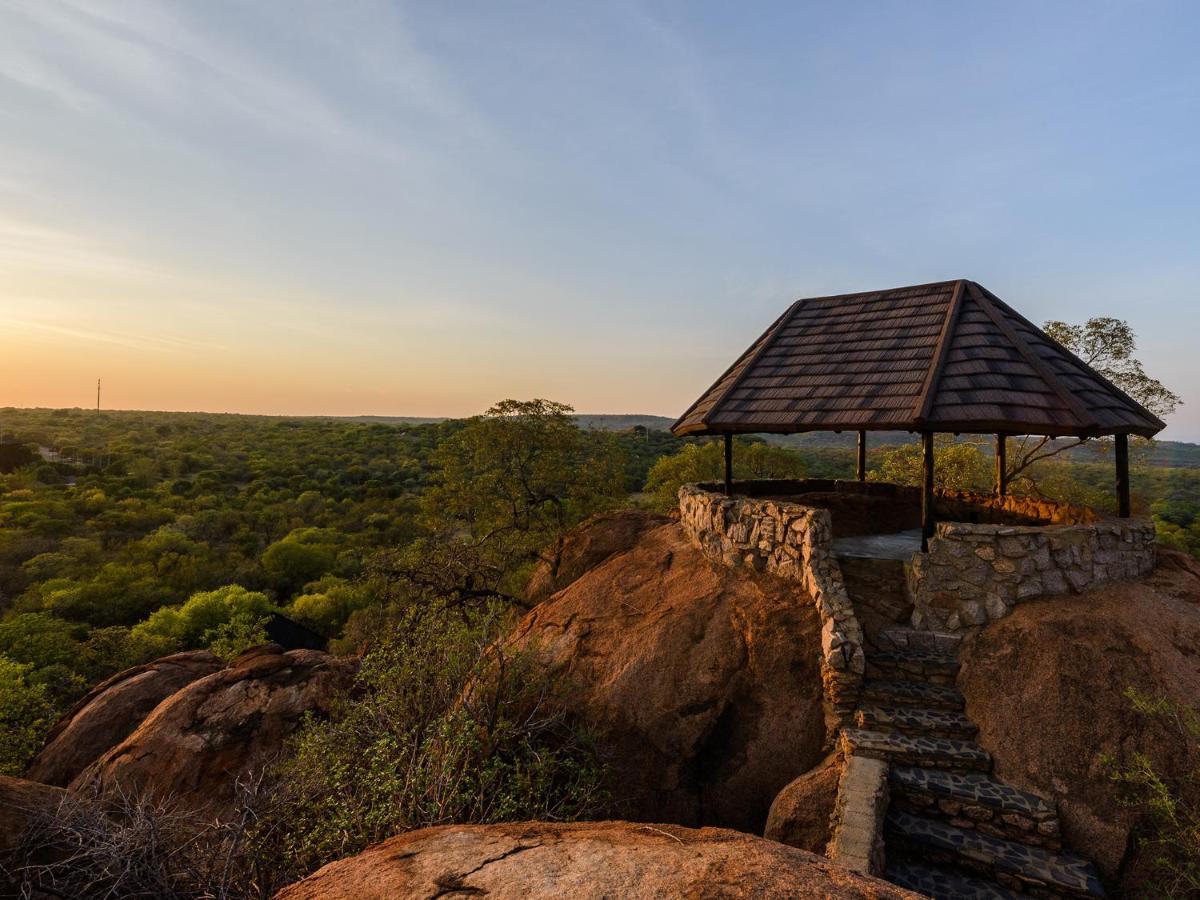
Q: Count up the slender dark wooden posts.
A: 5